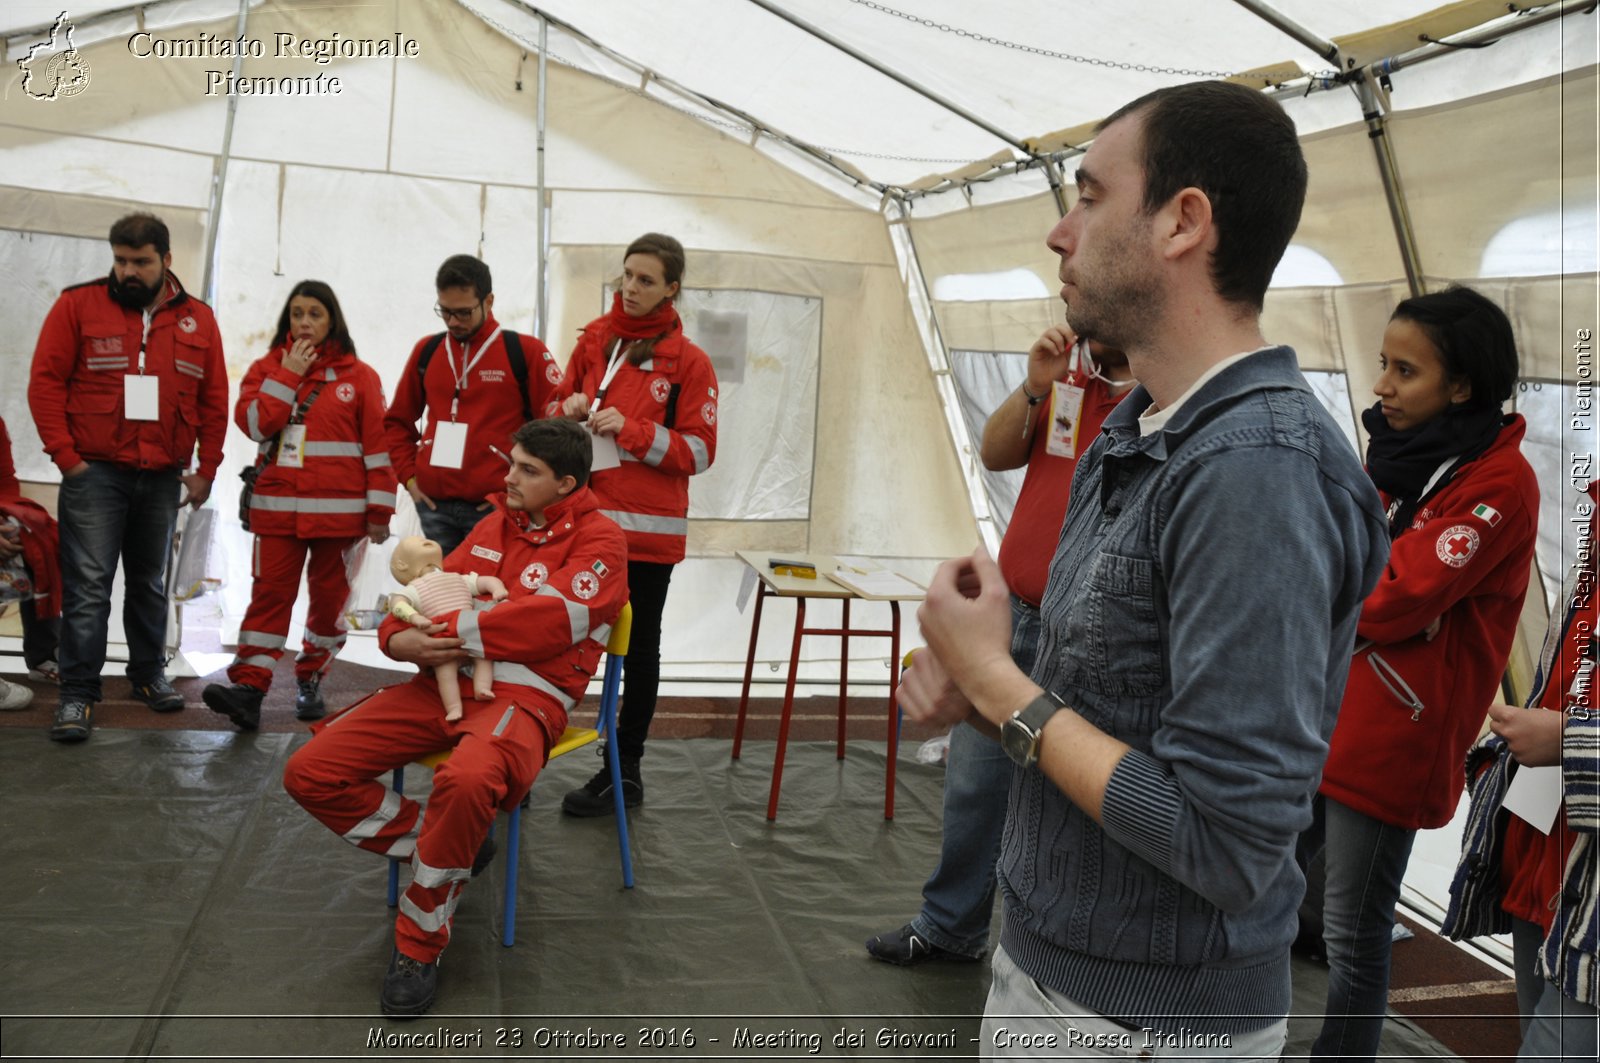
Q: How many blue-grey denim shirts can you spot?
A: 1